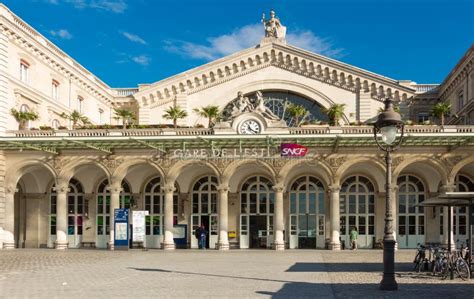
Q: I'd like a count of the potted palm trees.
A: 9